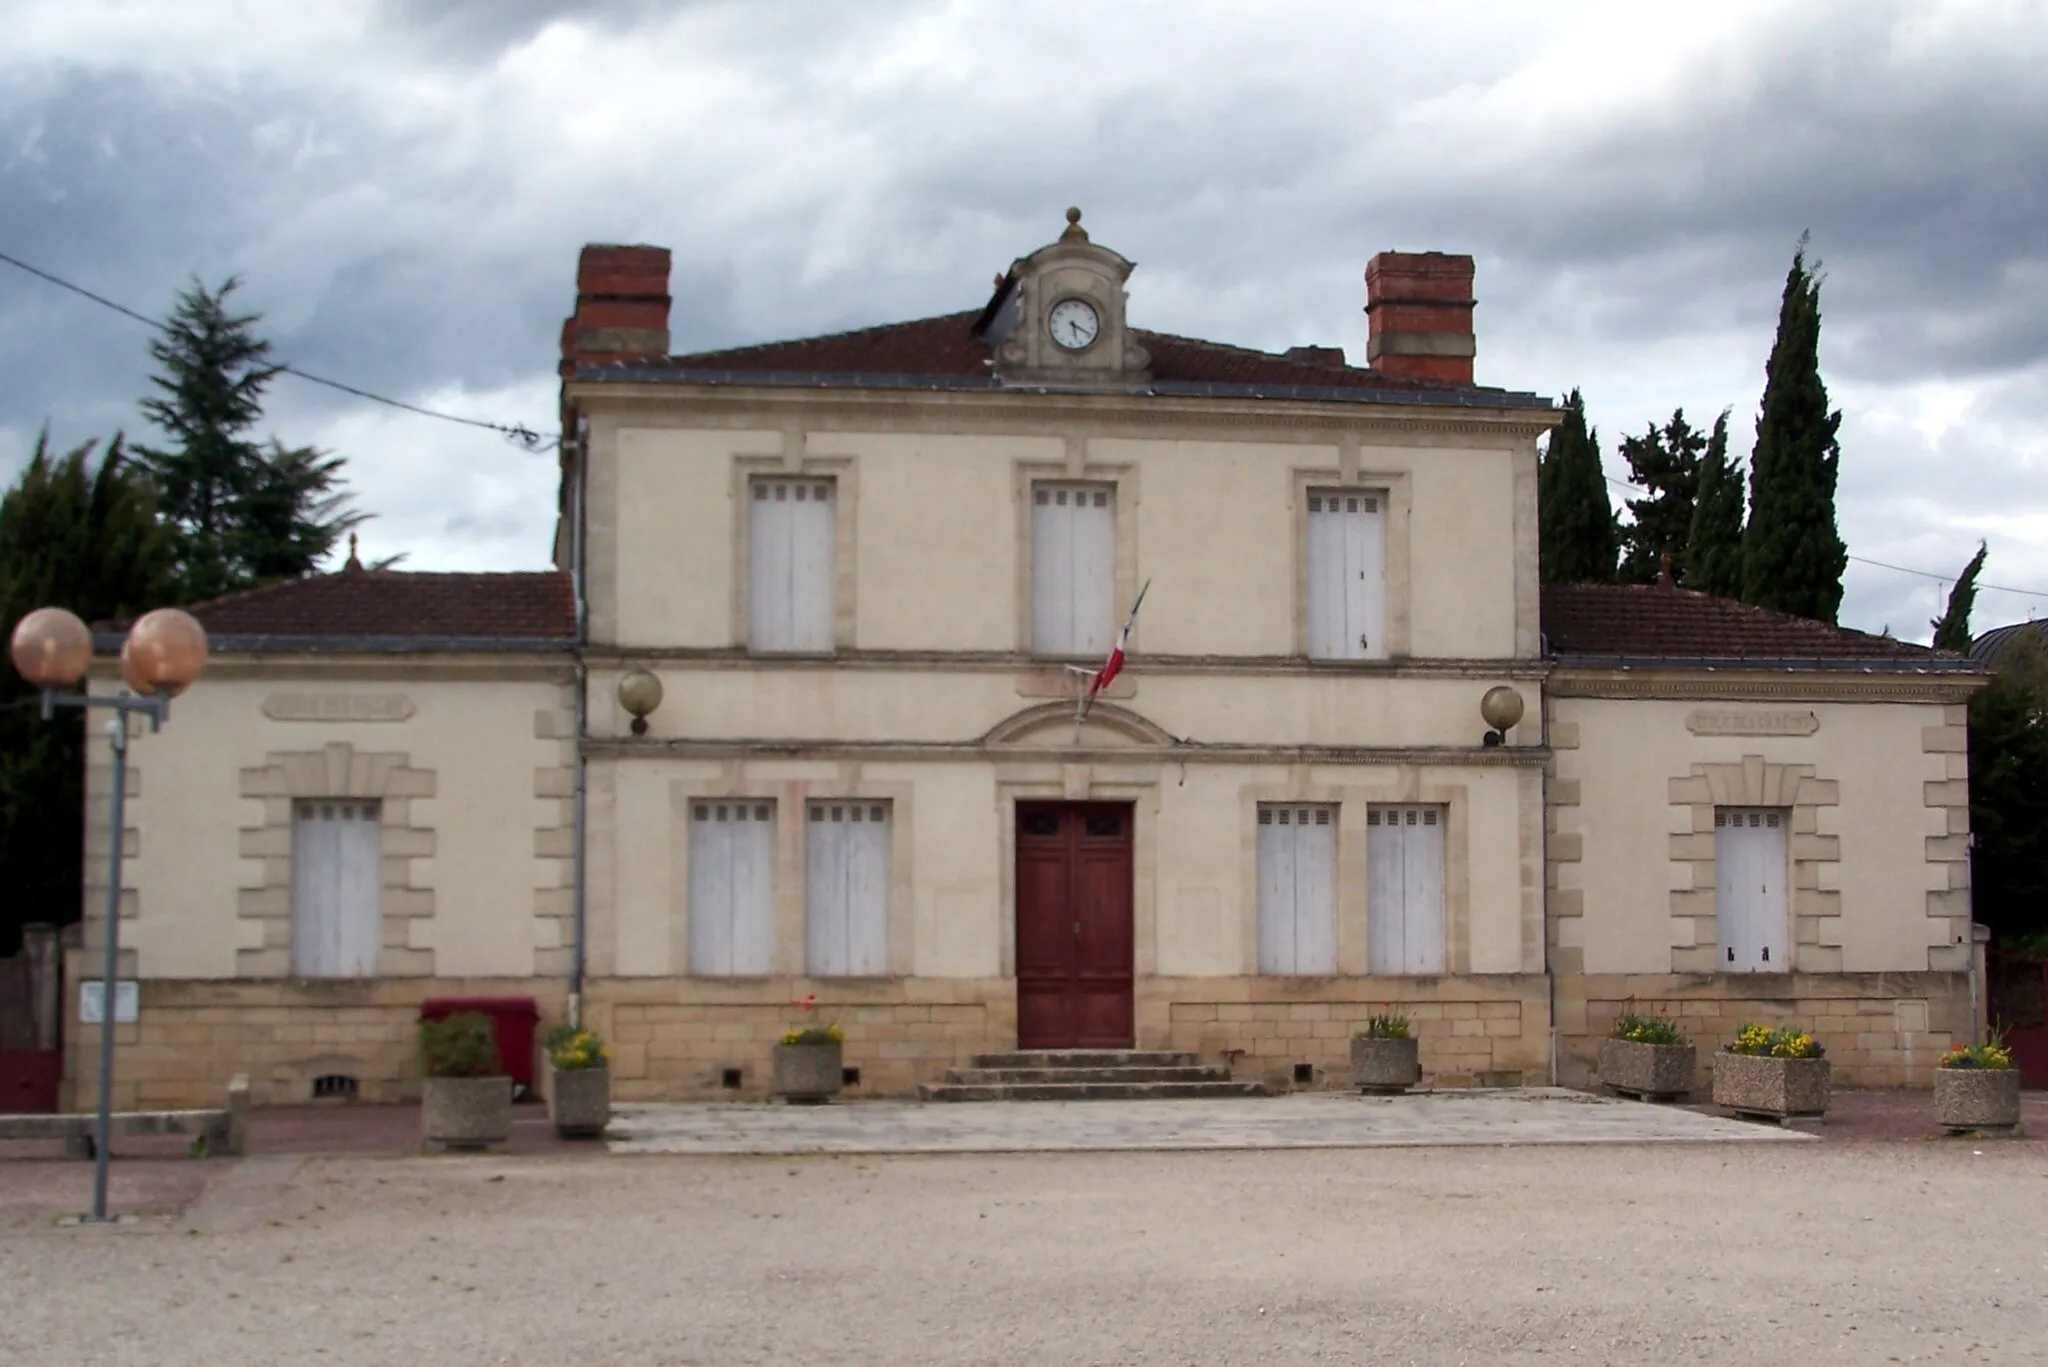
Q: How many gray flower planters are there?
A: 7